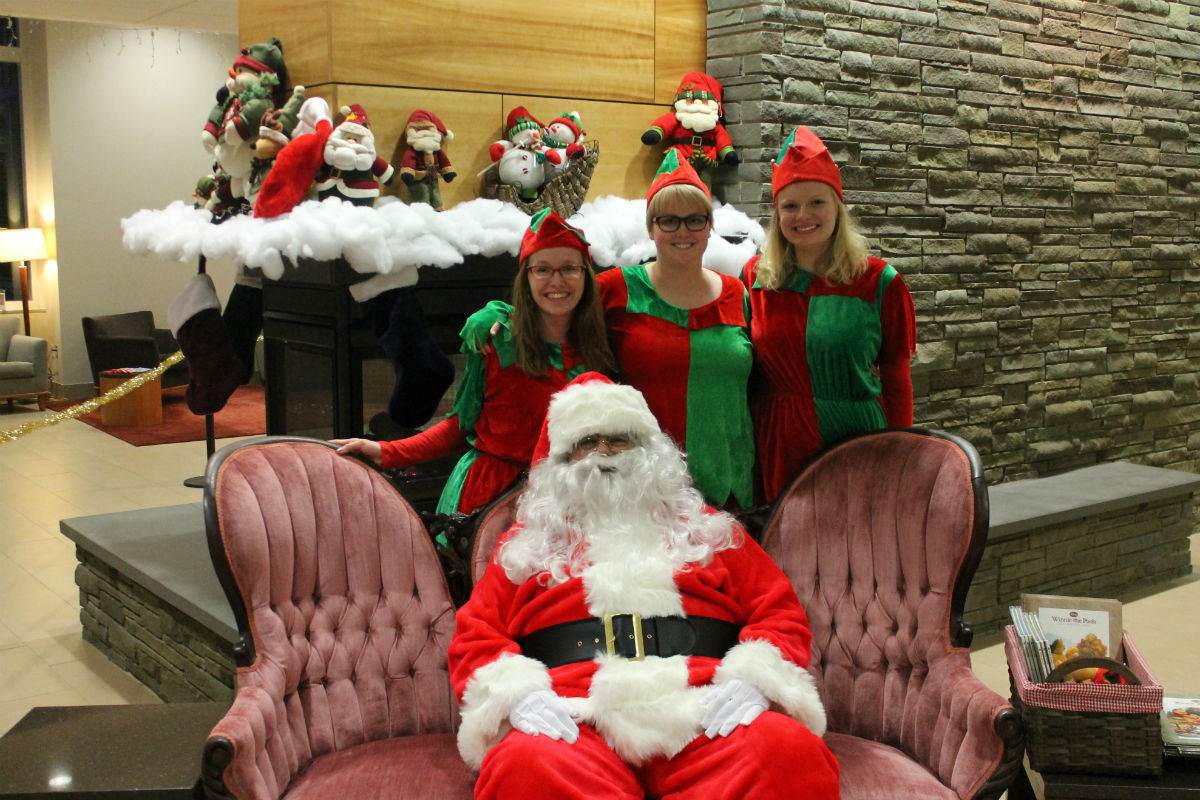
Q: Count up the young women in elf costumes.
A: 3